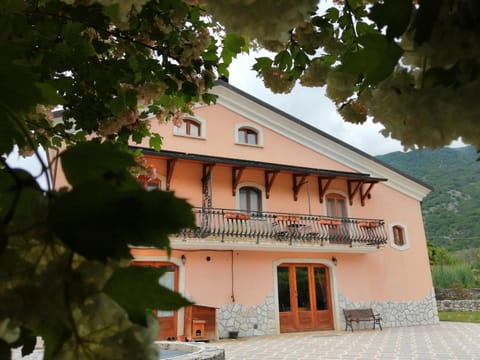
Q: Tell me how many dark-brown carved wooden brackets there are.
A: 8